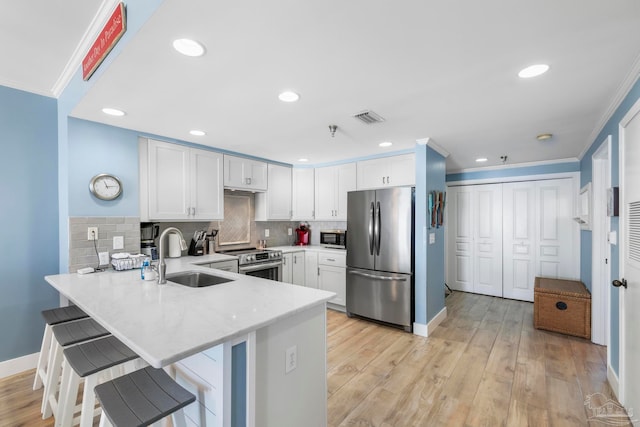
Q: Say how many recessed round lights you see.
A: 8